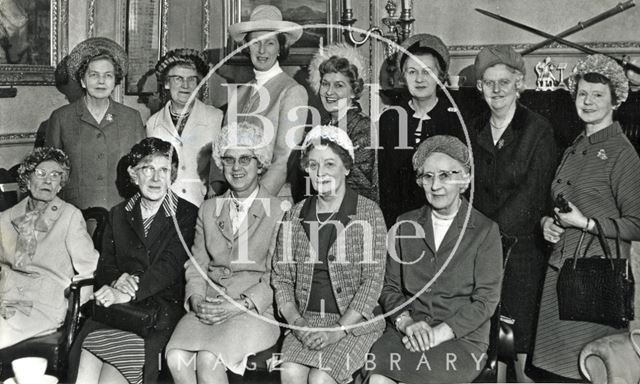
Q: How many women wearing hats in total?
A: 12